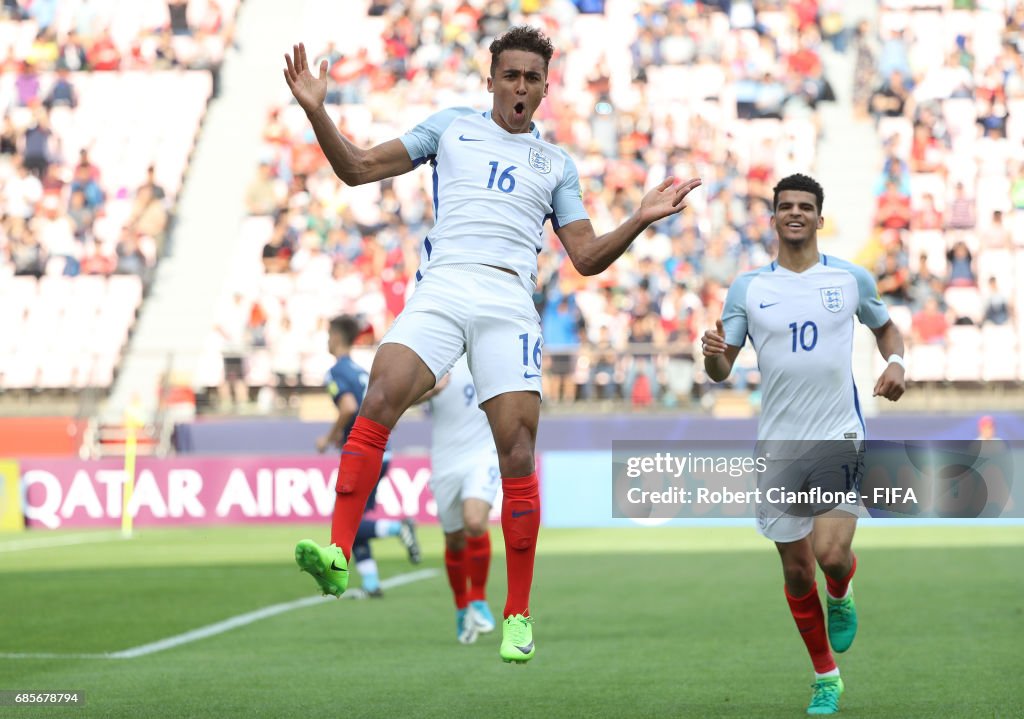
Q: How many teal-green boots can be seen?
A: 2